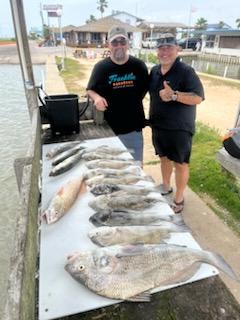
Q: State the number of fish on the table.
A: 14